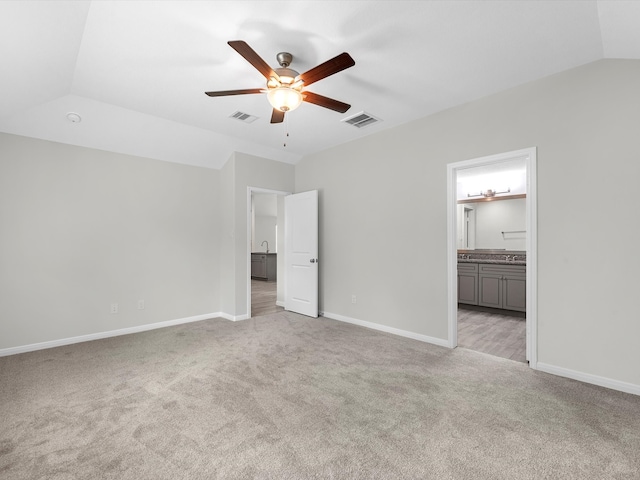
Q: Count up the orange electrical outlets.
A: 0